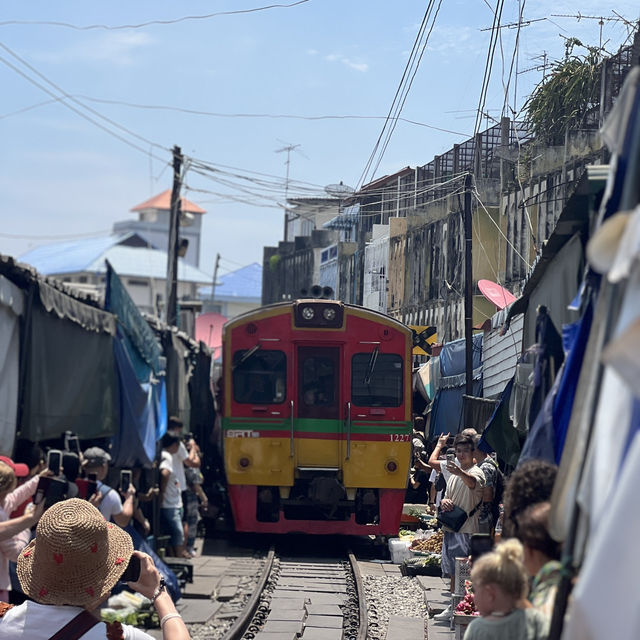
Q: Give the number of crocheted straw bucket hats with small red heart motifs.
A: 1